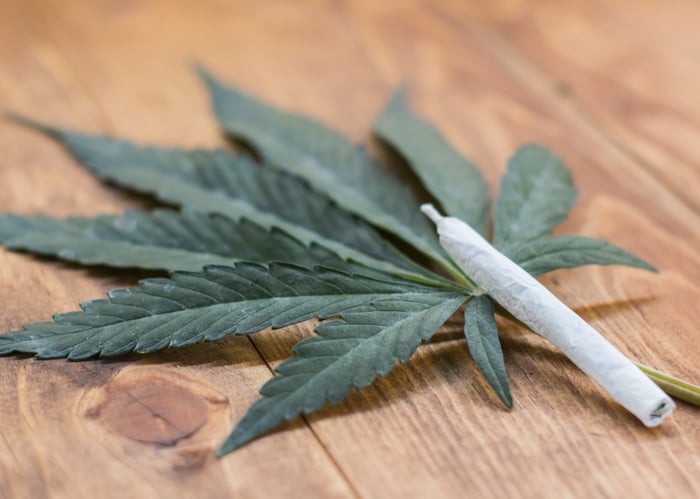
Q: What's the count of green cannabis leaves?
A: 9